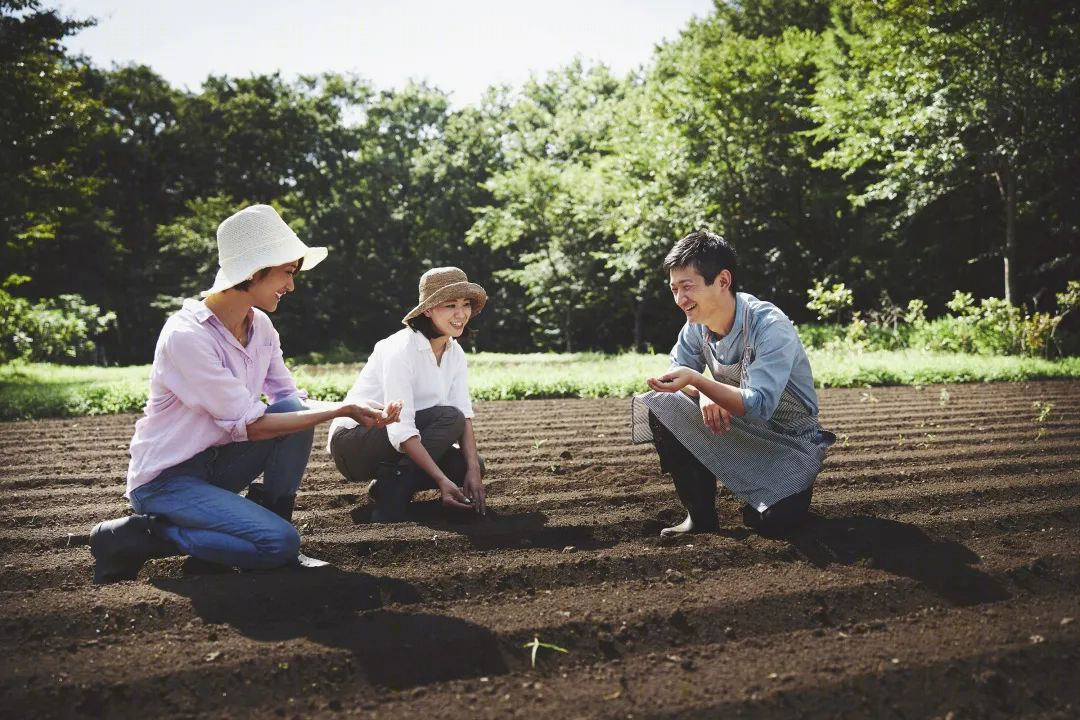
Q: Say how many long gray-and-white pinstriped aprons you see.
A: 1